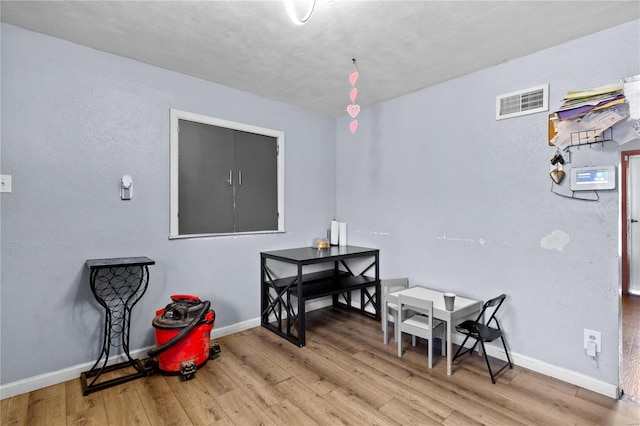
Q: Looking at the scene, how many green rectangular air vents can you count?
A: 0